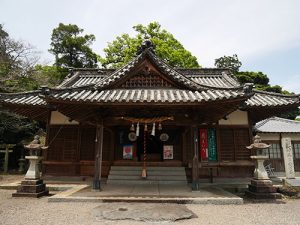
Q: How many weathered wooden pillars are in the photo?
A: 2